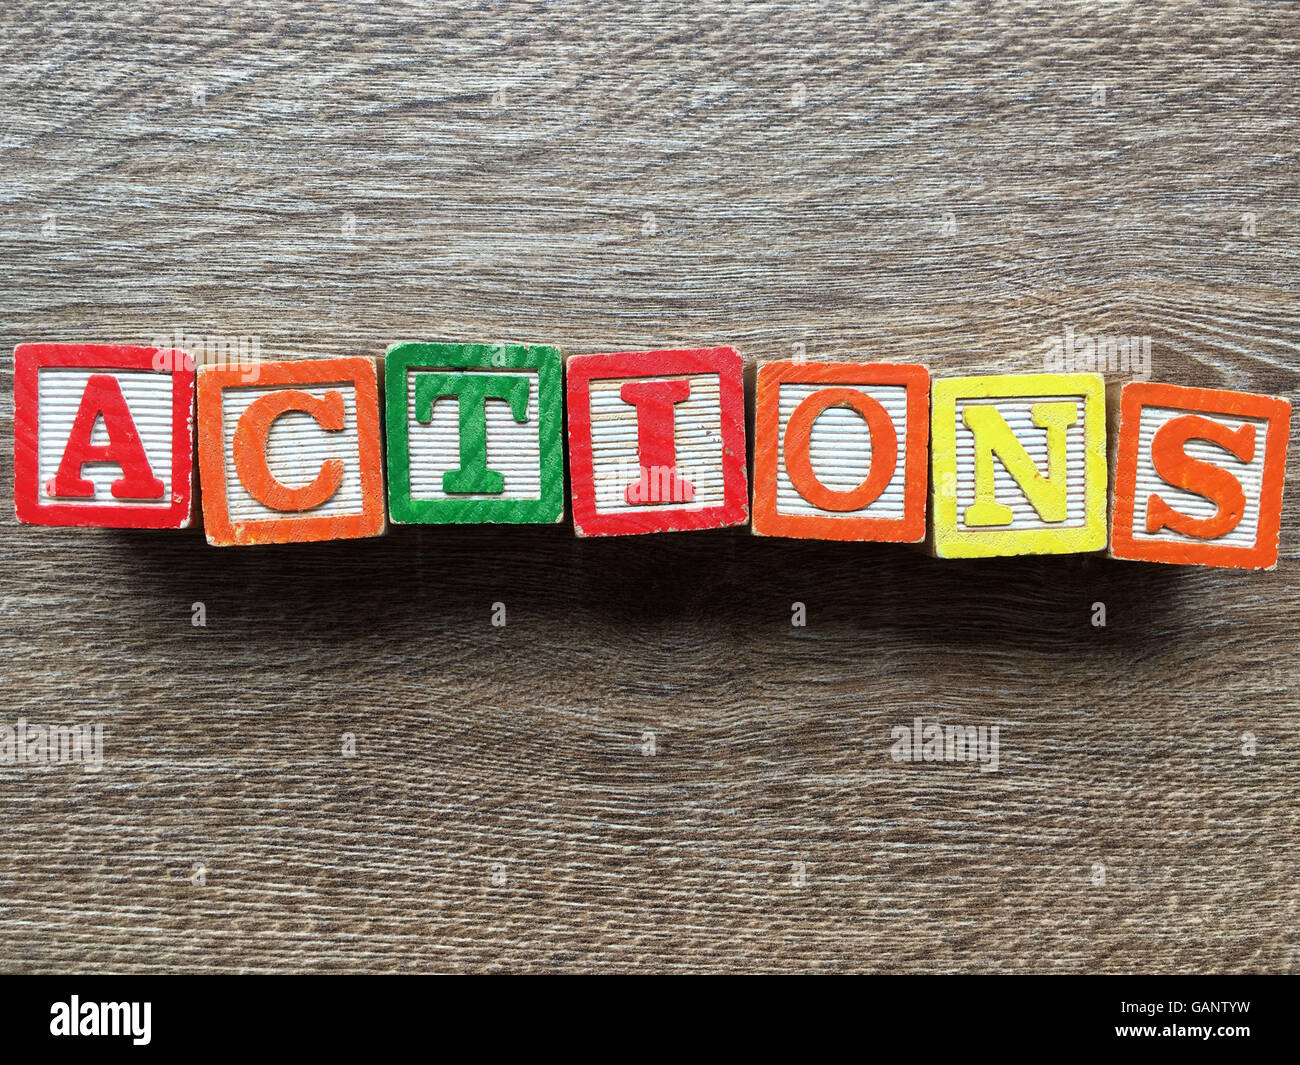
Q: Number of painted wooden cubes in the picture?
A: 7